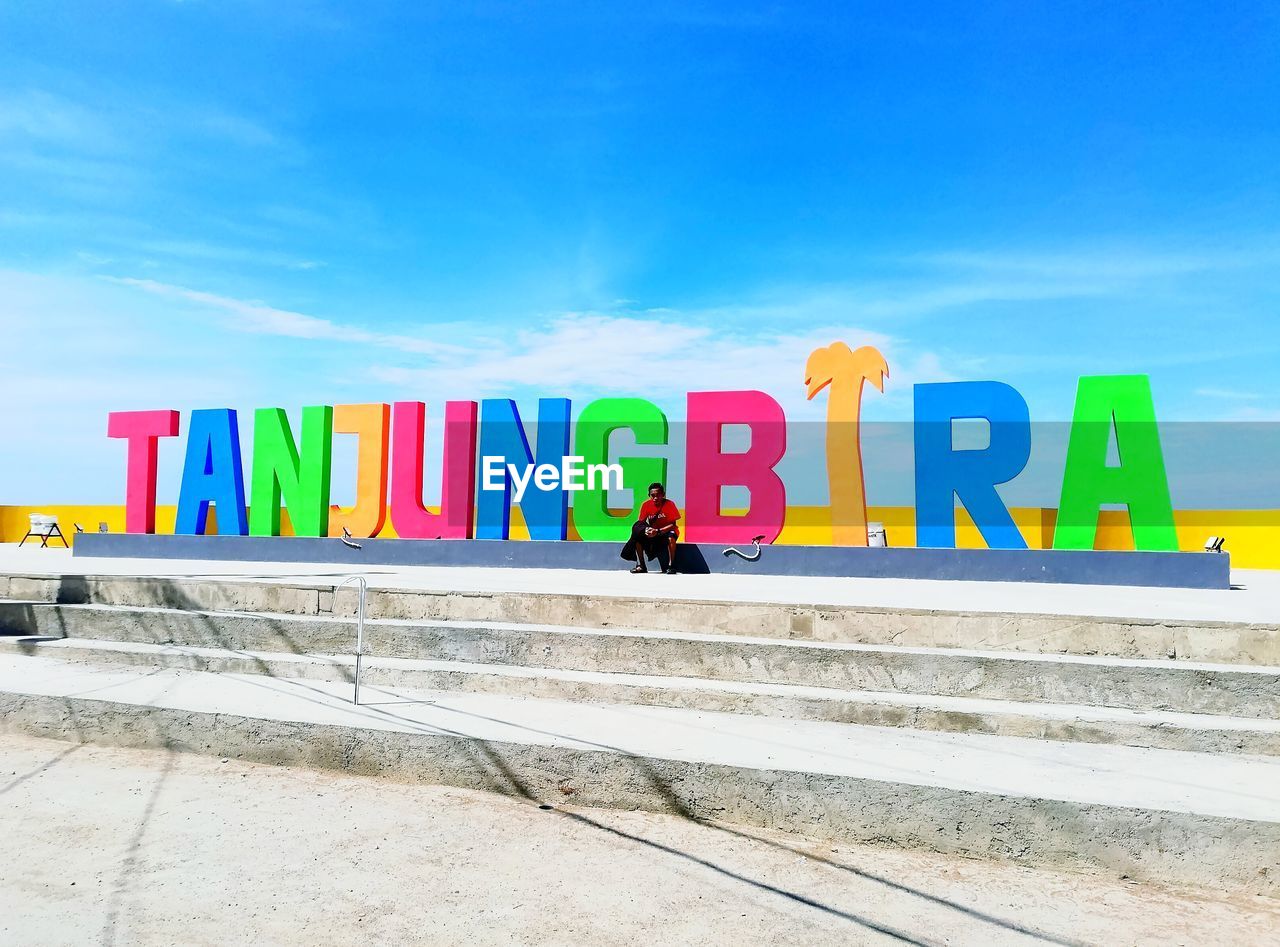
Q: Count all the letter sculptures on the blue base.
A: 11